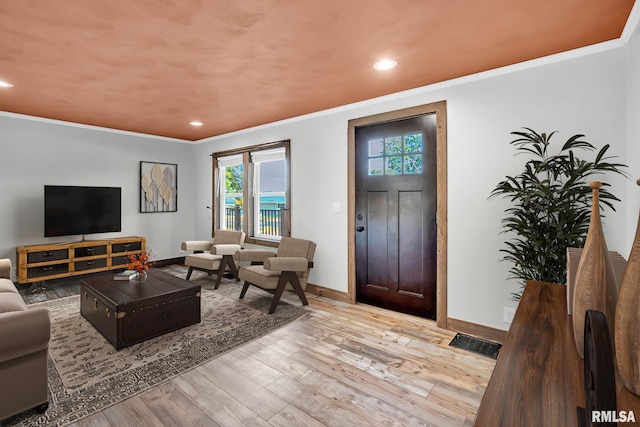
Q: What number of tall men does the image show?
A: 0